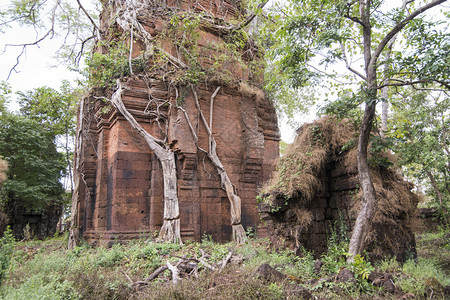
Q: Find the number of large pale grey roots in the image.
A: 2